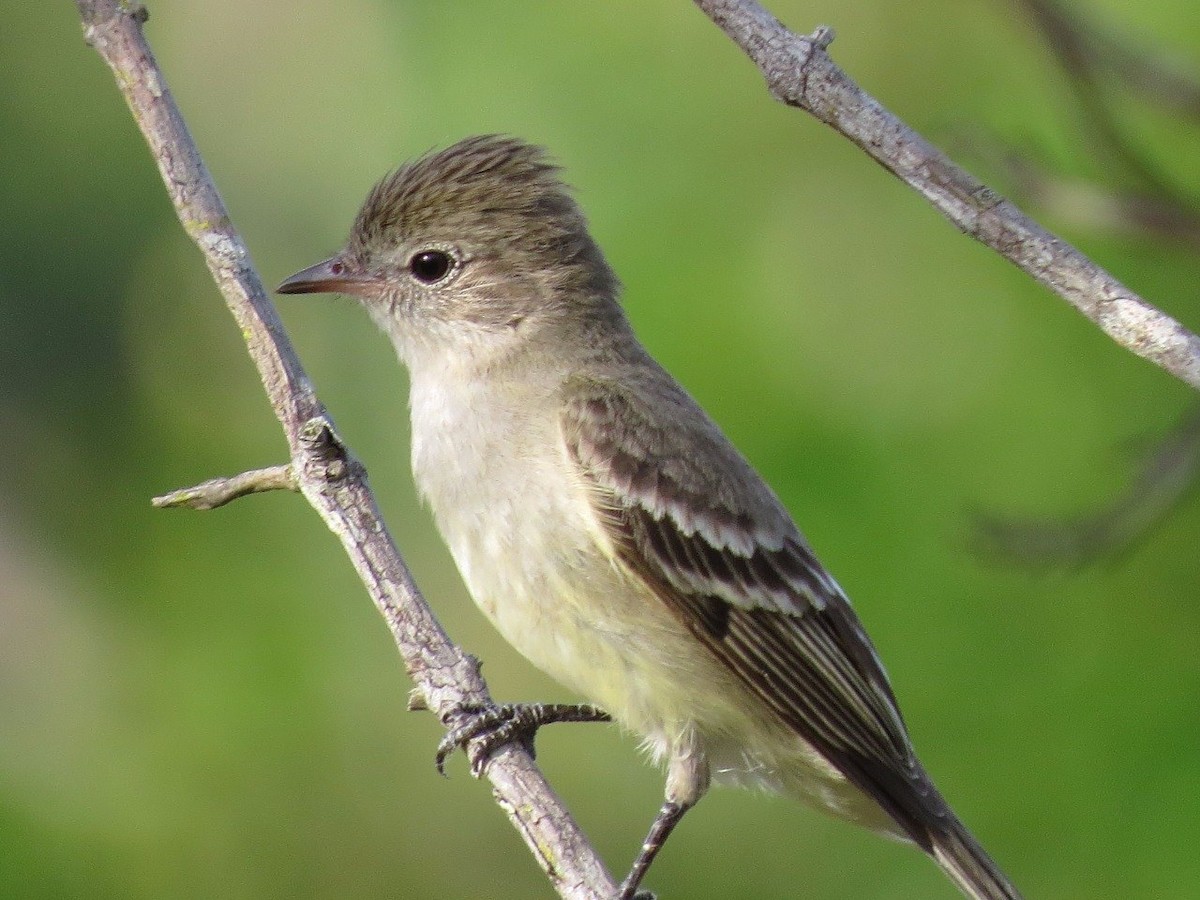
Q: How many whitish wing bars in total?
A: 2